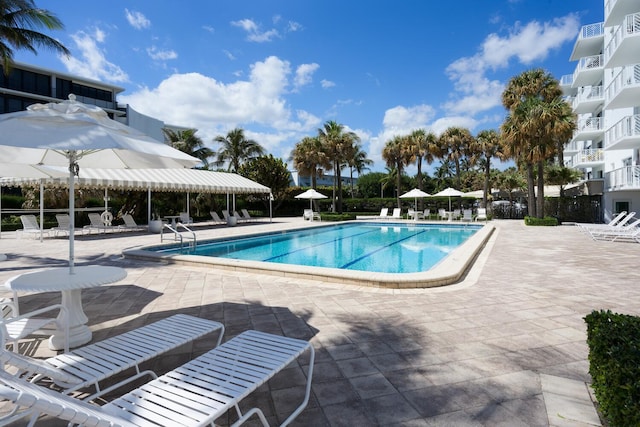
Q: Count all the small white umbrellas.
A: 3